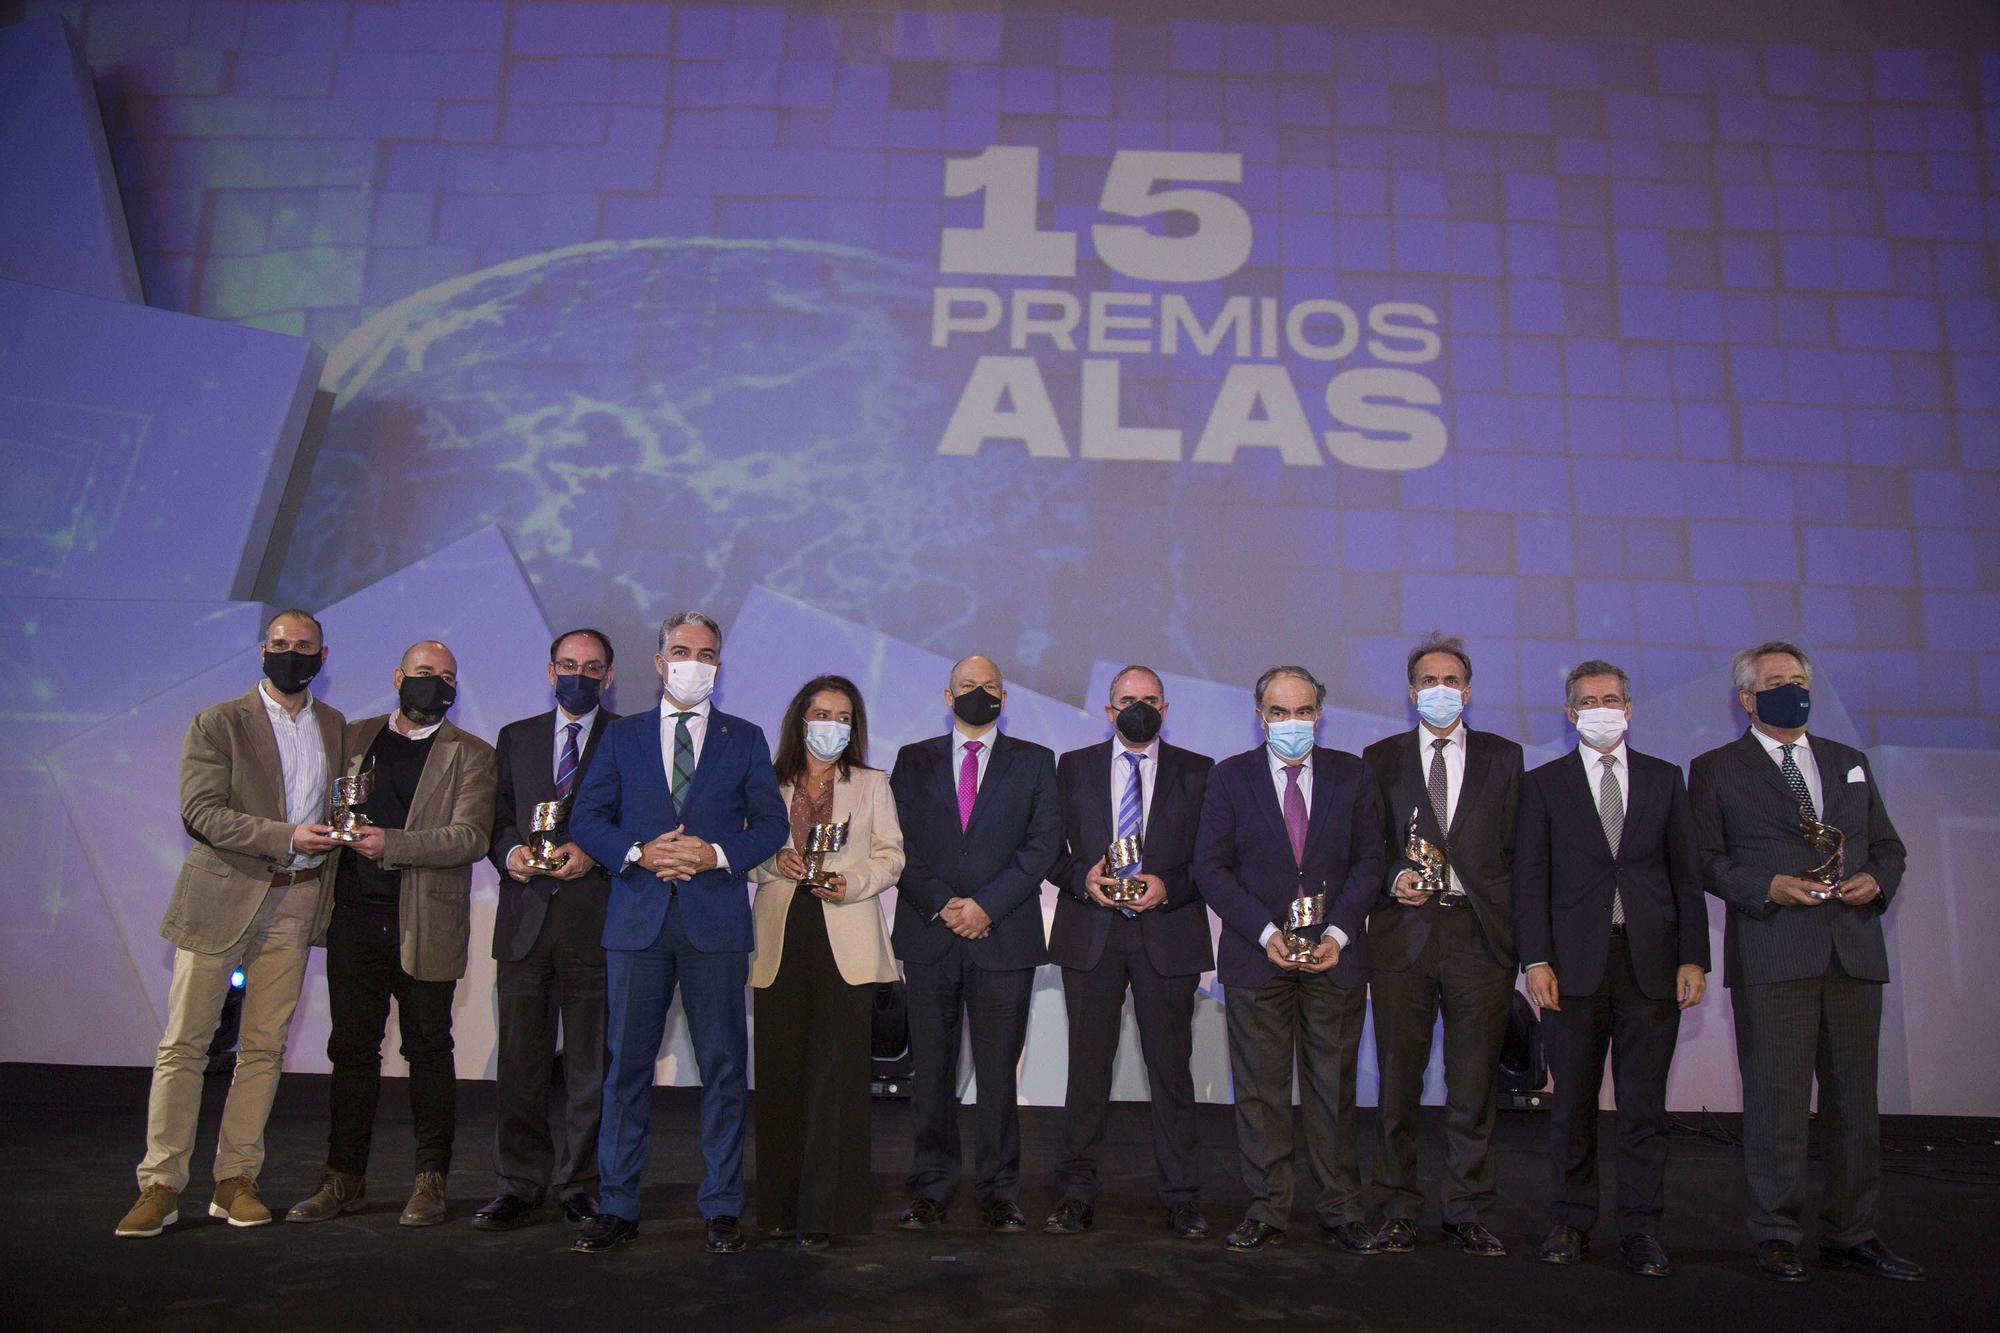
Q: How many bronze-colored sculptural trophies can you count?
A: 7